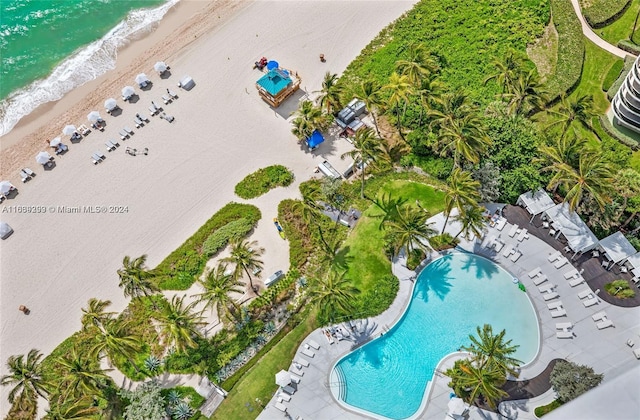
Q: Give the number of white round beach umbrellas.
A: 9